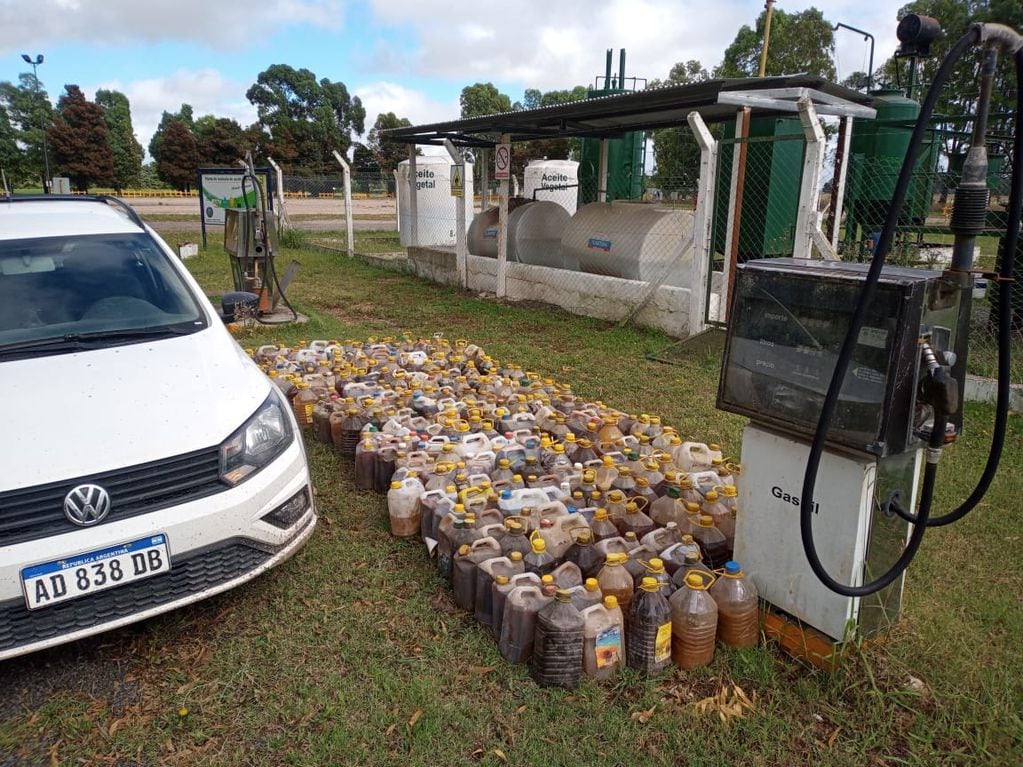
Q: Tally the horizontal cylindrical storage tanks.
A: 2